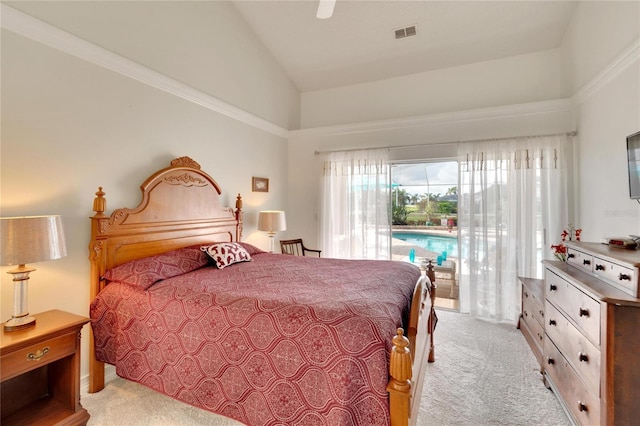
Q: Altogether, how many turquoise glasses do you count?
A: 3